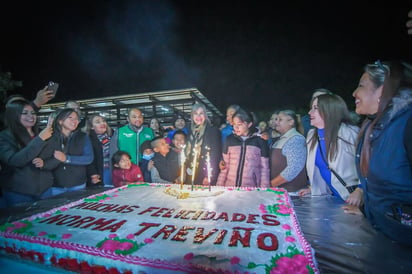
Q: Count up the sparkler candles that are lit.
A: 3